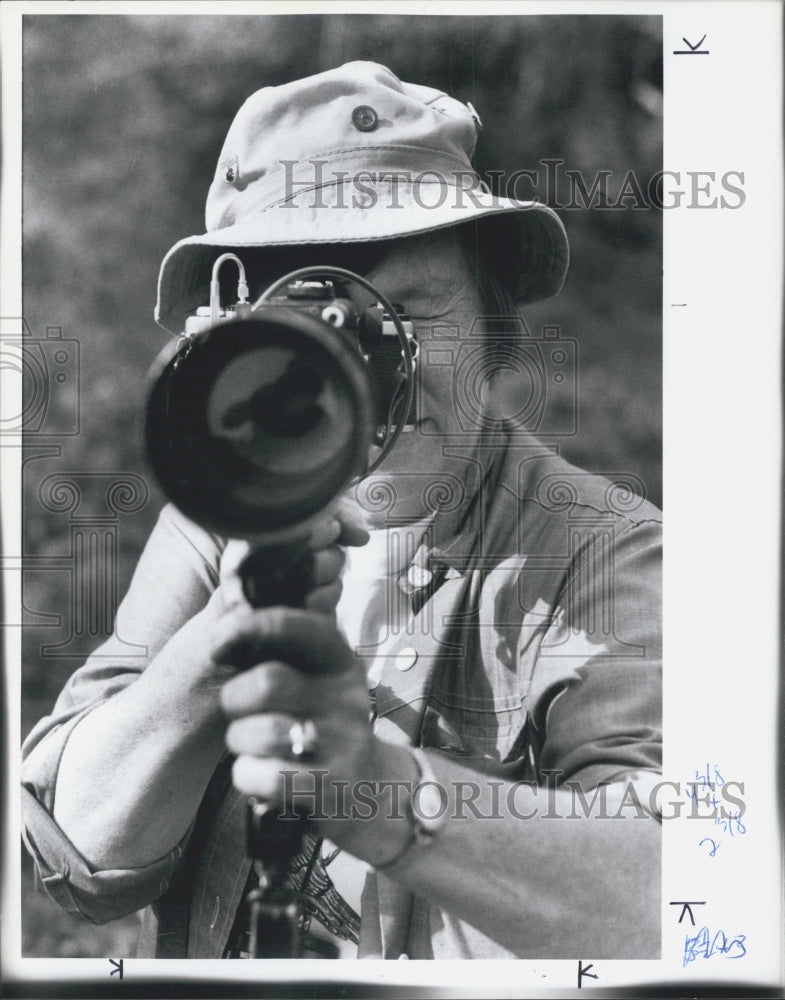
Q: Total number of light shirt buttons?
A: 2